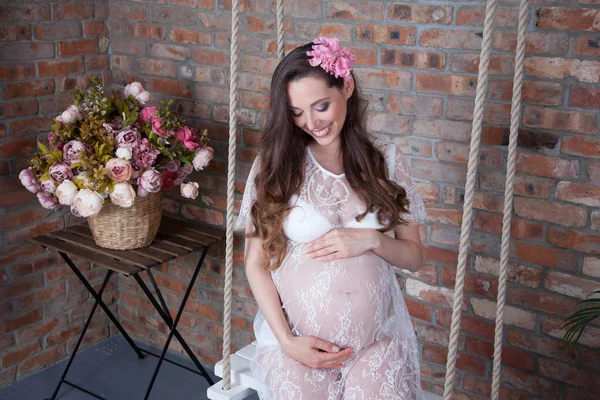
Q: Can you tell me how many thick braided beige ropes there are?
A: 4